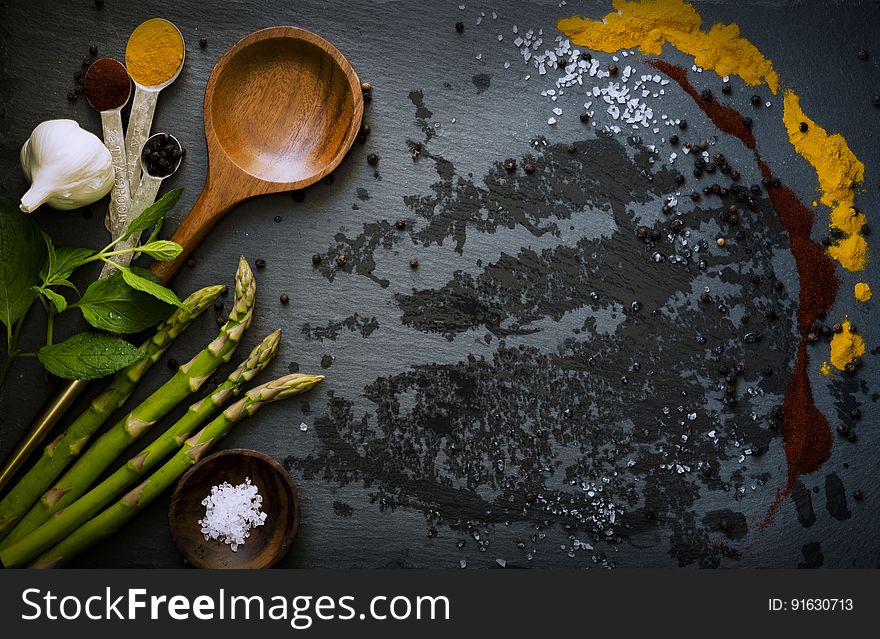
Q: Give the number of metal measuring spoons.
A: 3